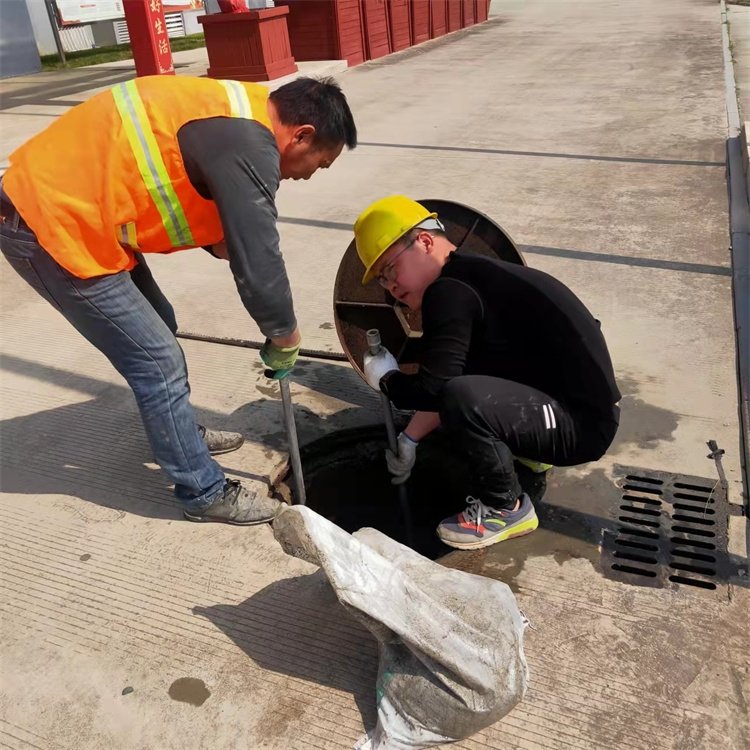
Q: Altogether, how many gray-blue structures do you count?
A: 1